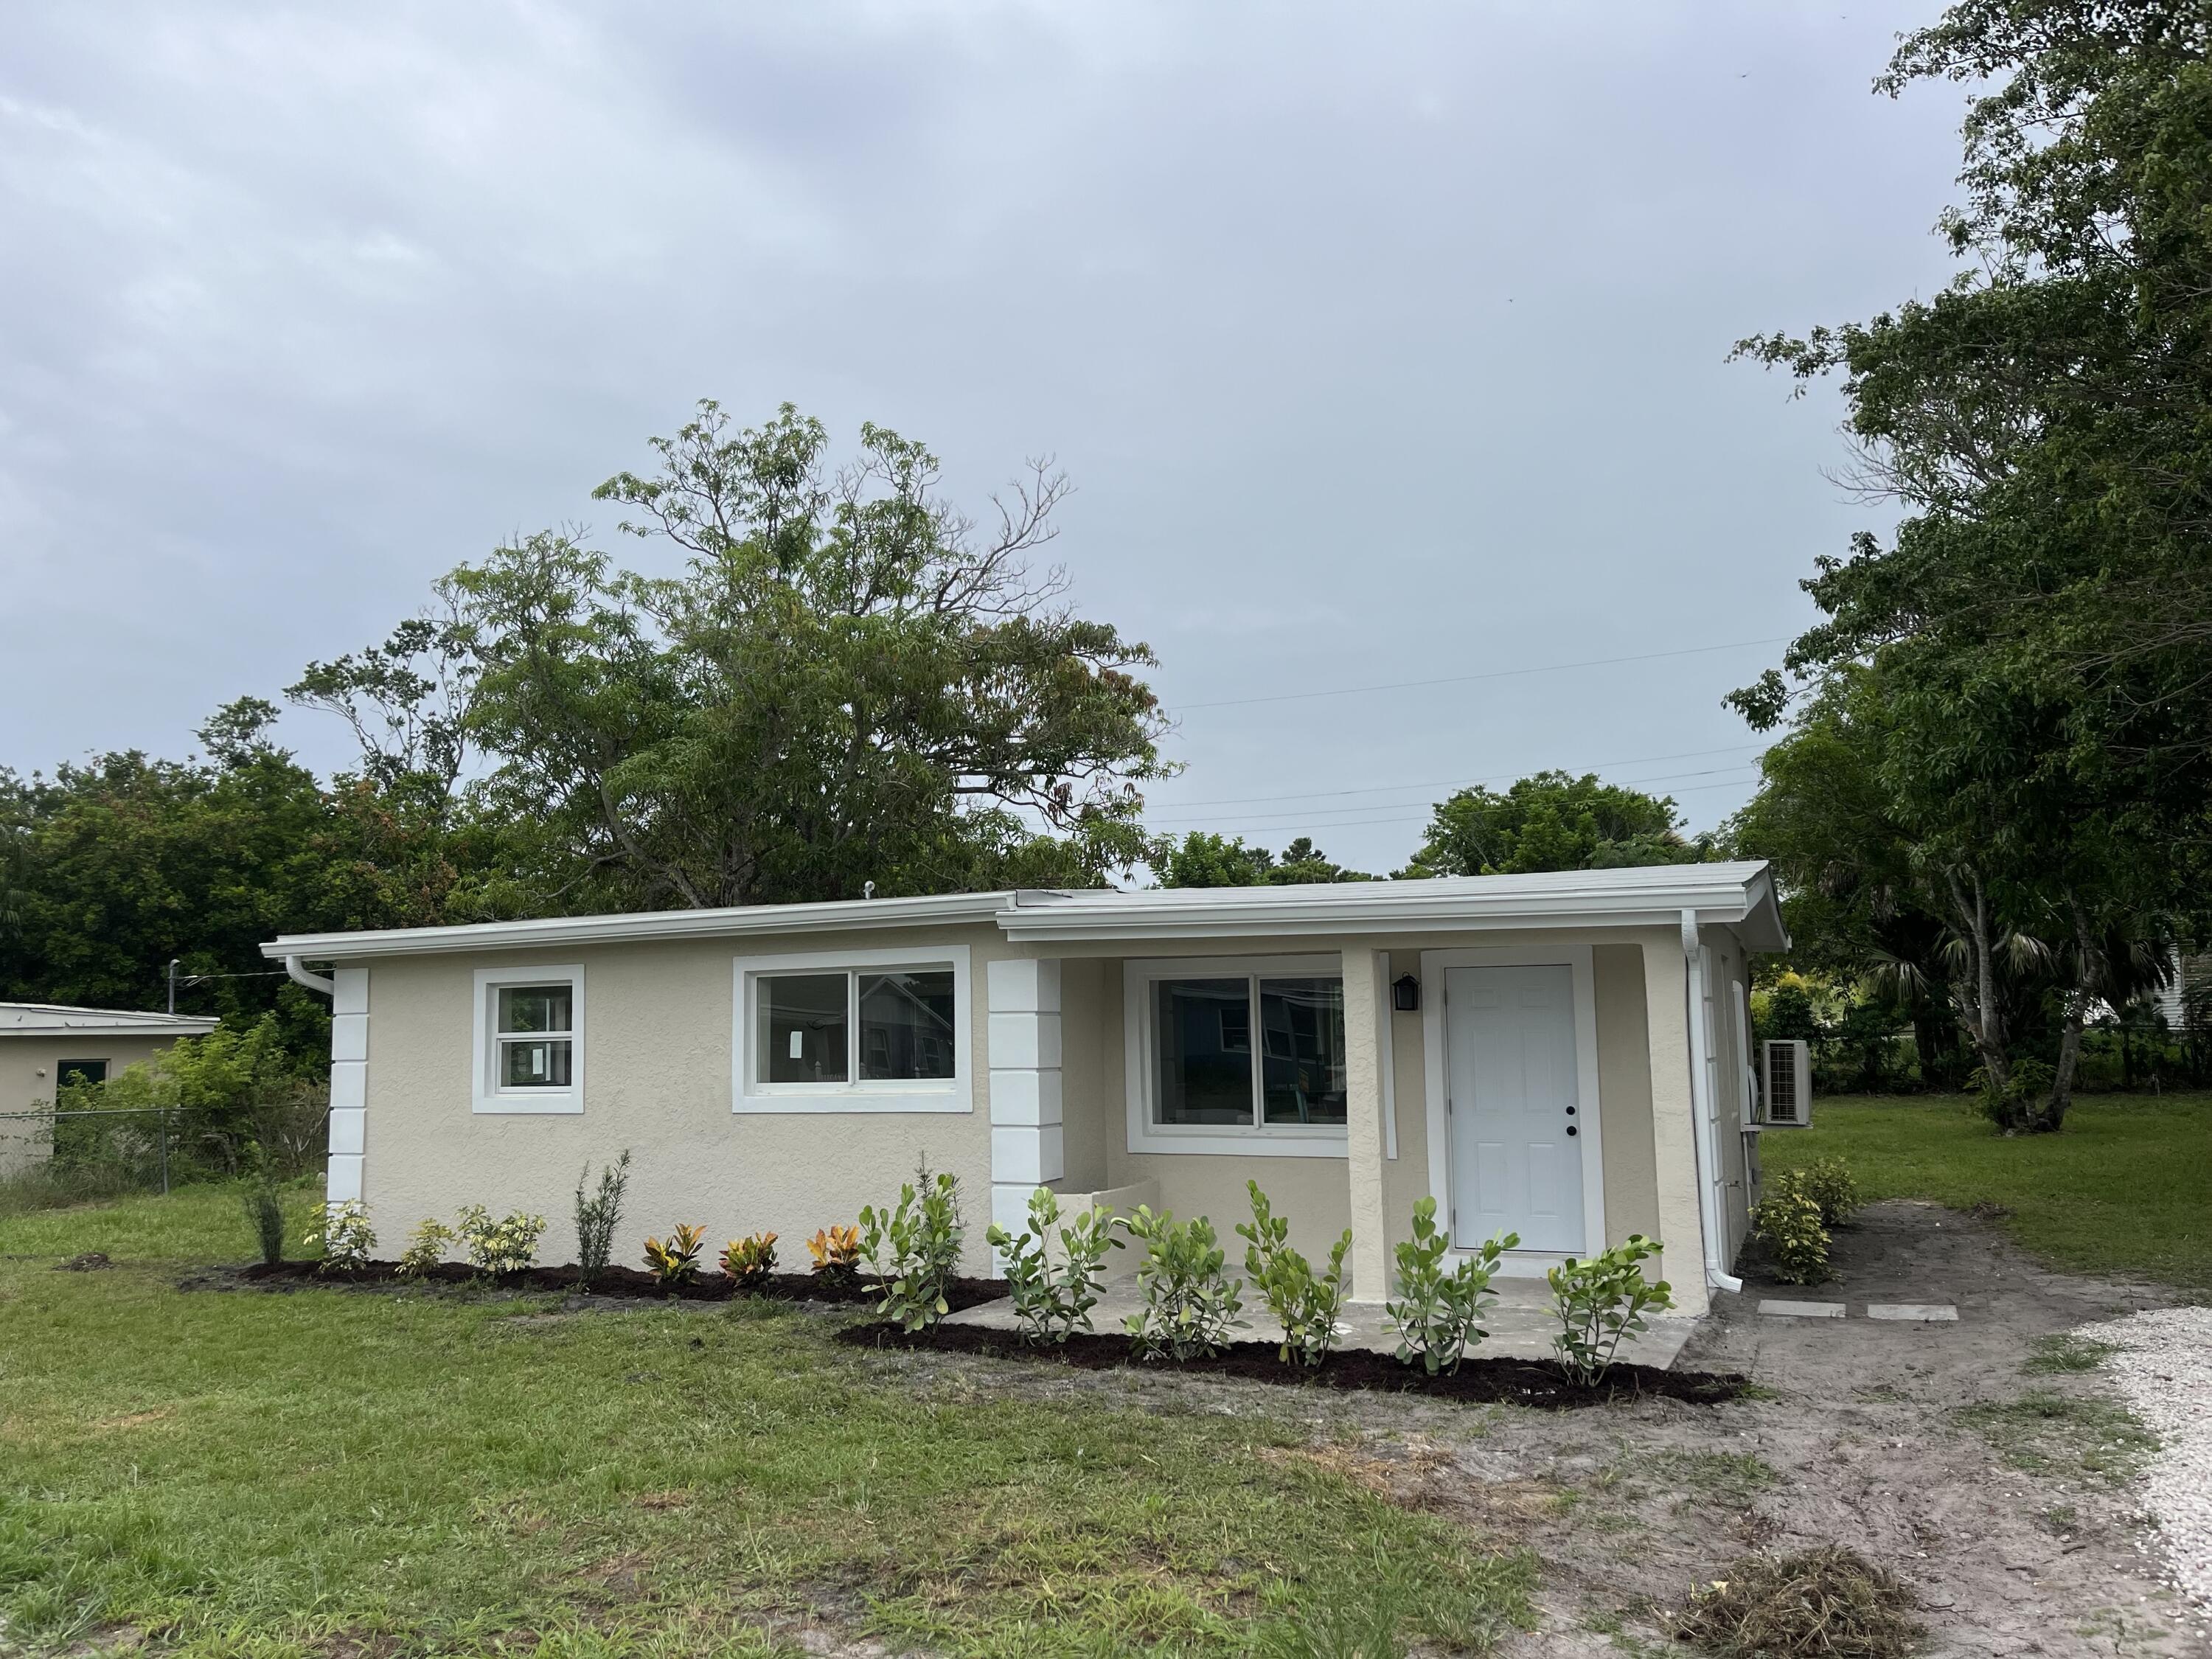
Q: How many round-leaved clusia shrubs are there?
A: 6